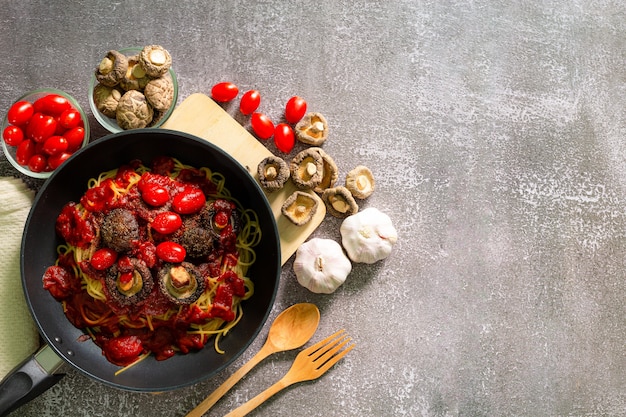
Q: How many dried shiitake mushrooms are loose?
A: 7